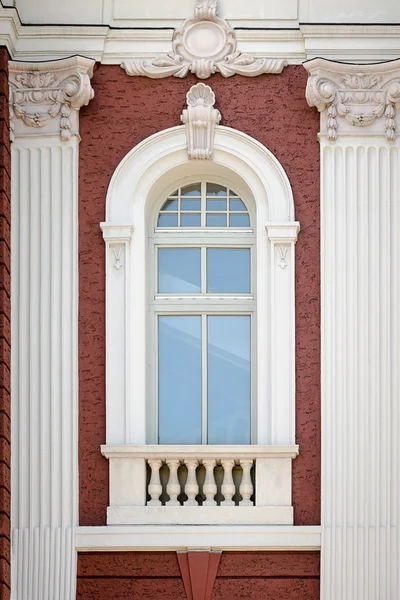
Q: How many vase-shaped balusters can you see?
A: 6